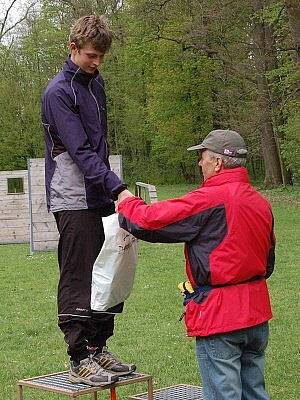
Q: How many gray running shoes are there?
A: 2